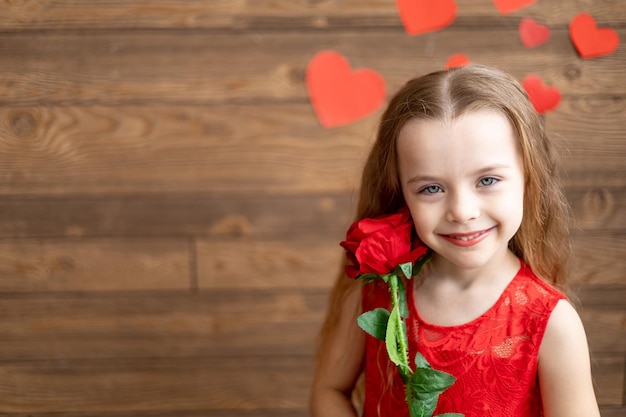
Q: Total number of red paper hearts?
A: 7